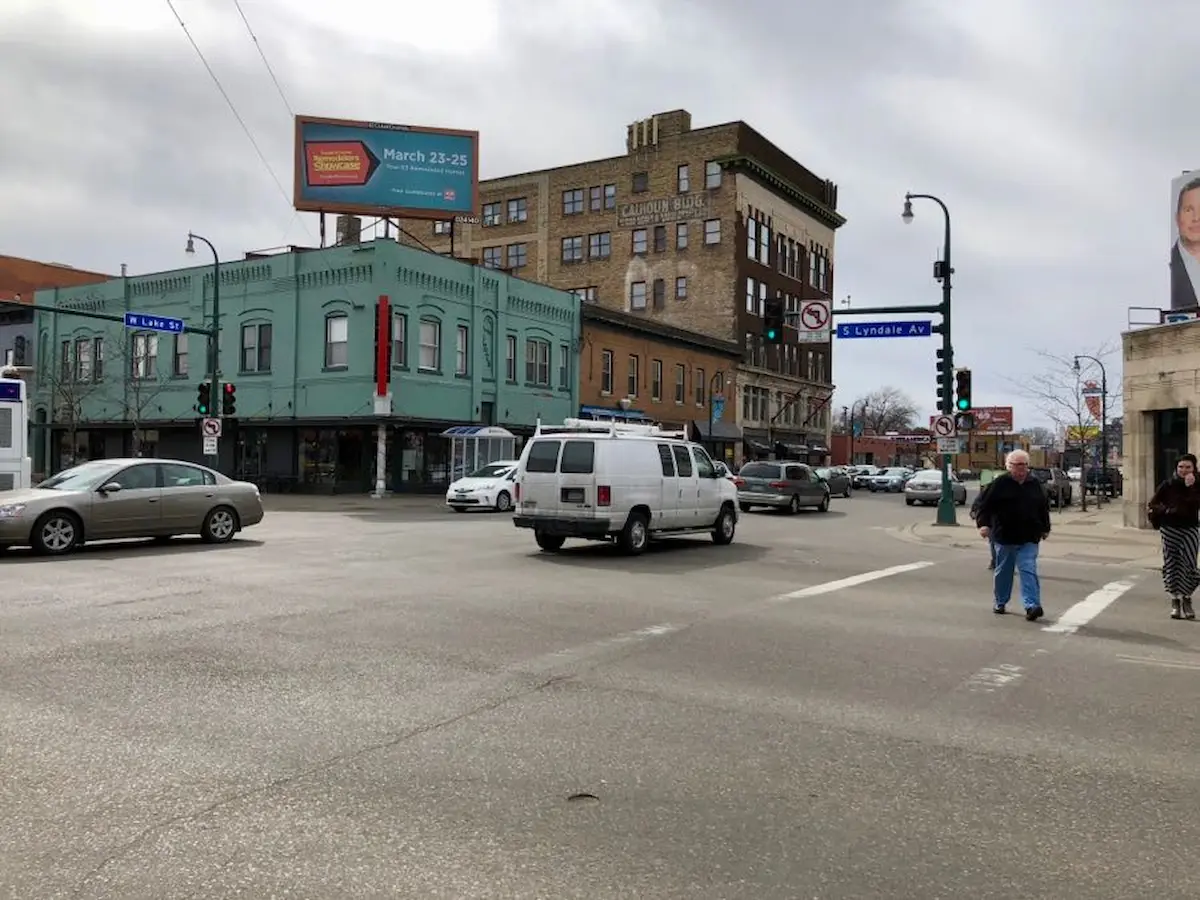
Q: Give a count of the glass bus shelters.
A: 1